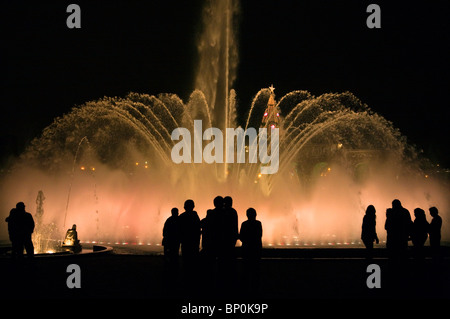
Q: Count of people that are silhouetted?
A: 13